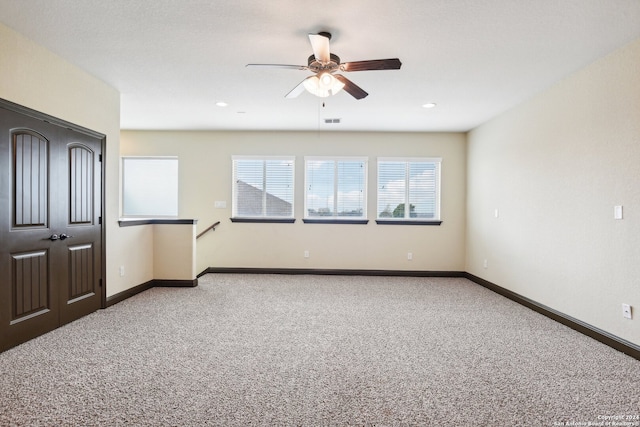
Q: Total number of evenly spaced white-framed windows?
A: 3